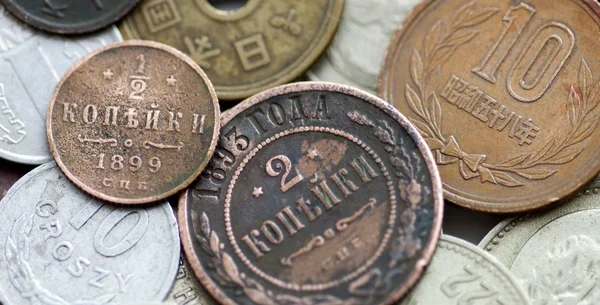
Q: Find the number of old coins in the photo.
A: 11